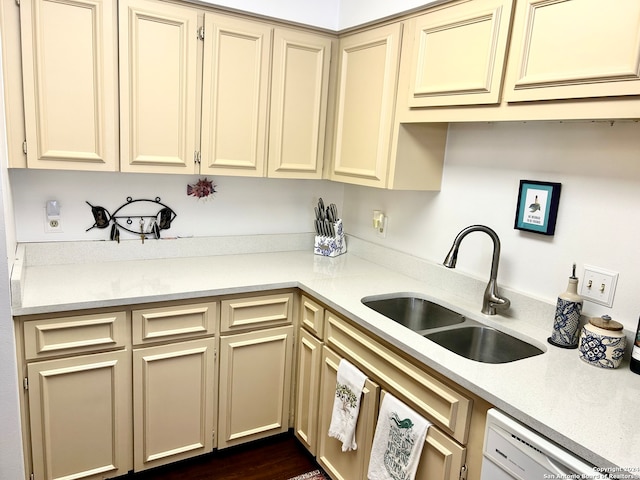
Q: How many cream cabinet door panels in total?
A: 13